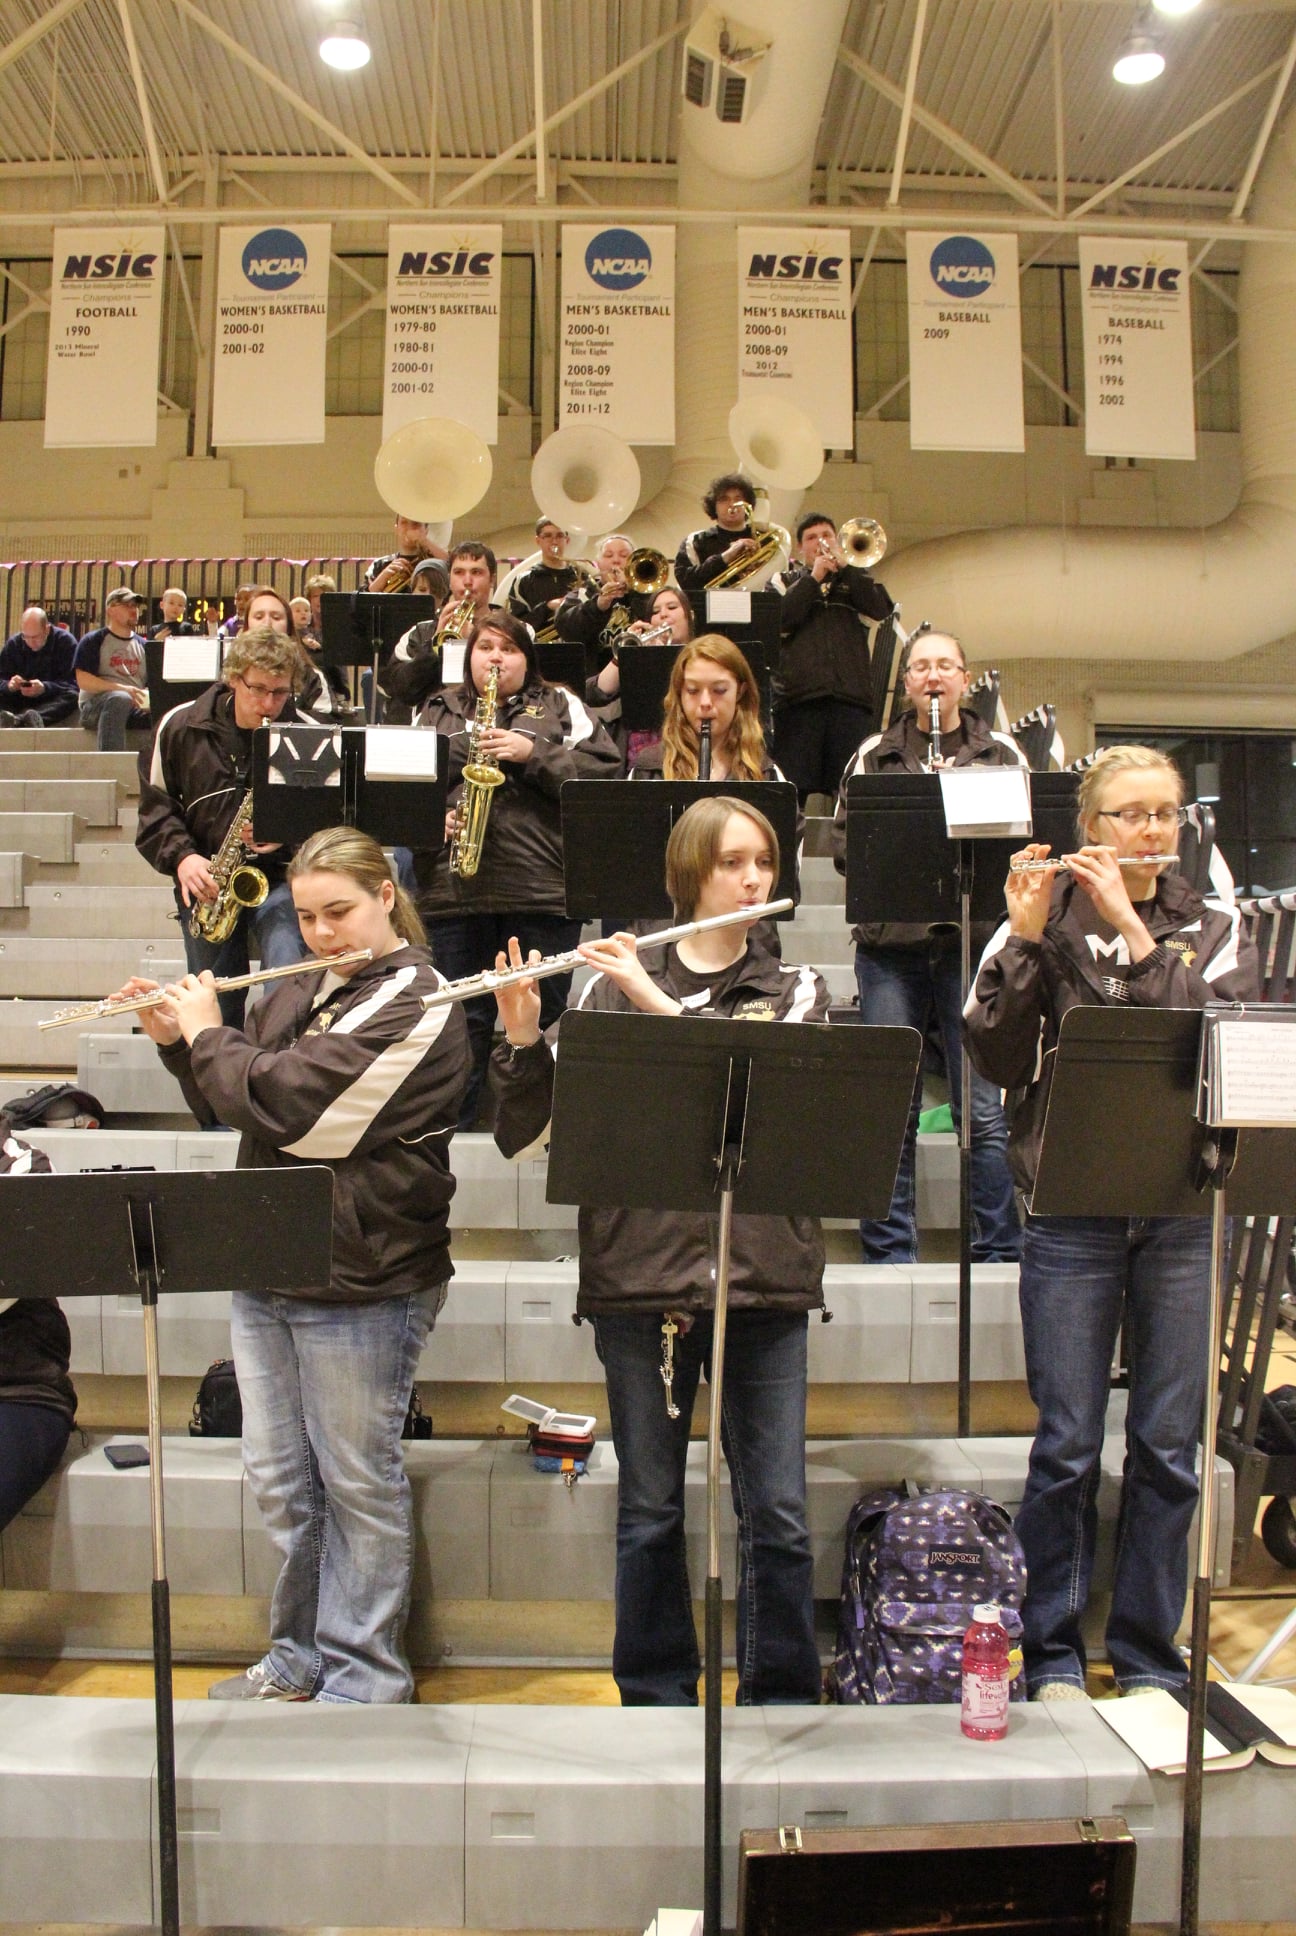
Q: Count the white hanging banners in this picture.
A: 7